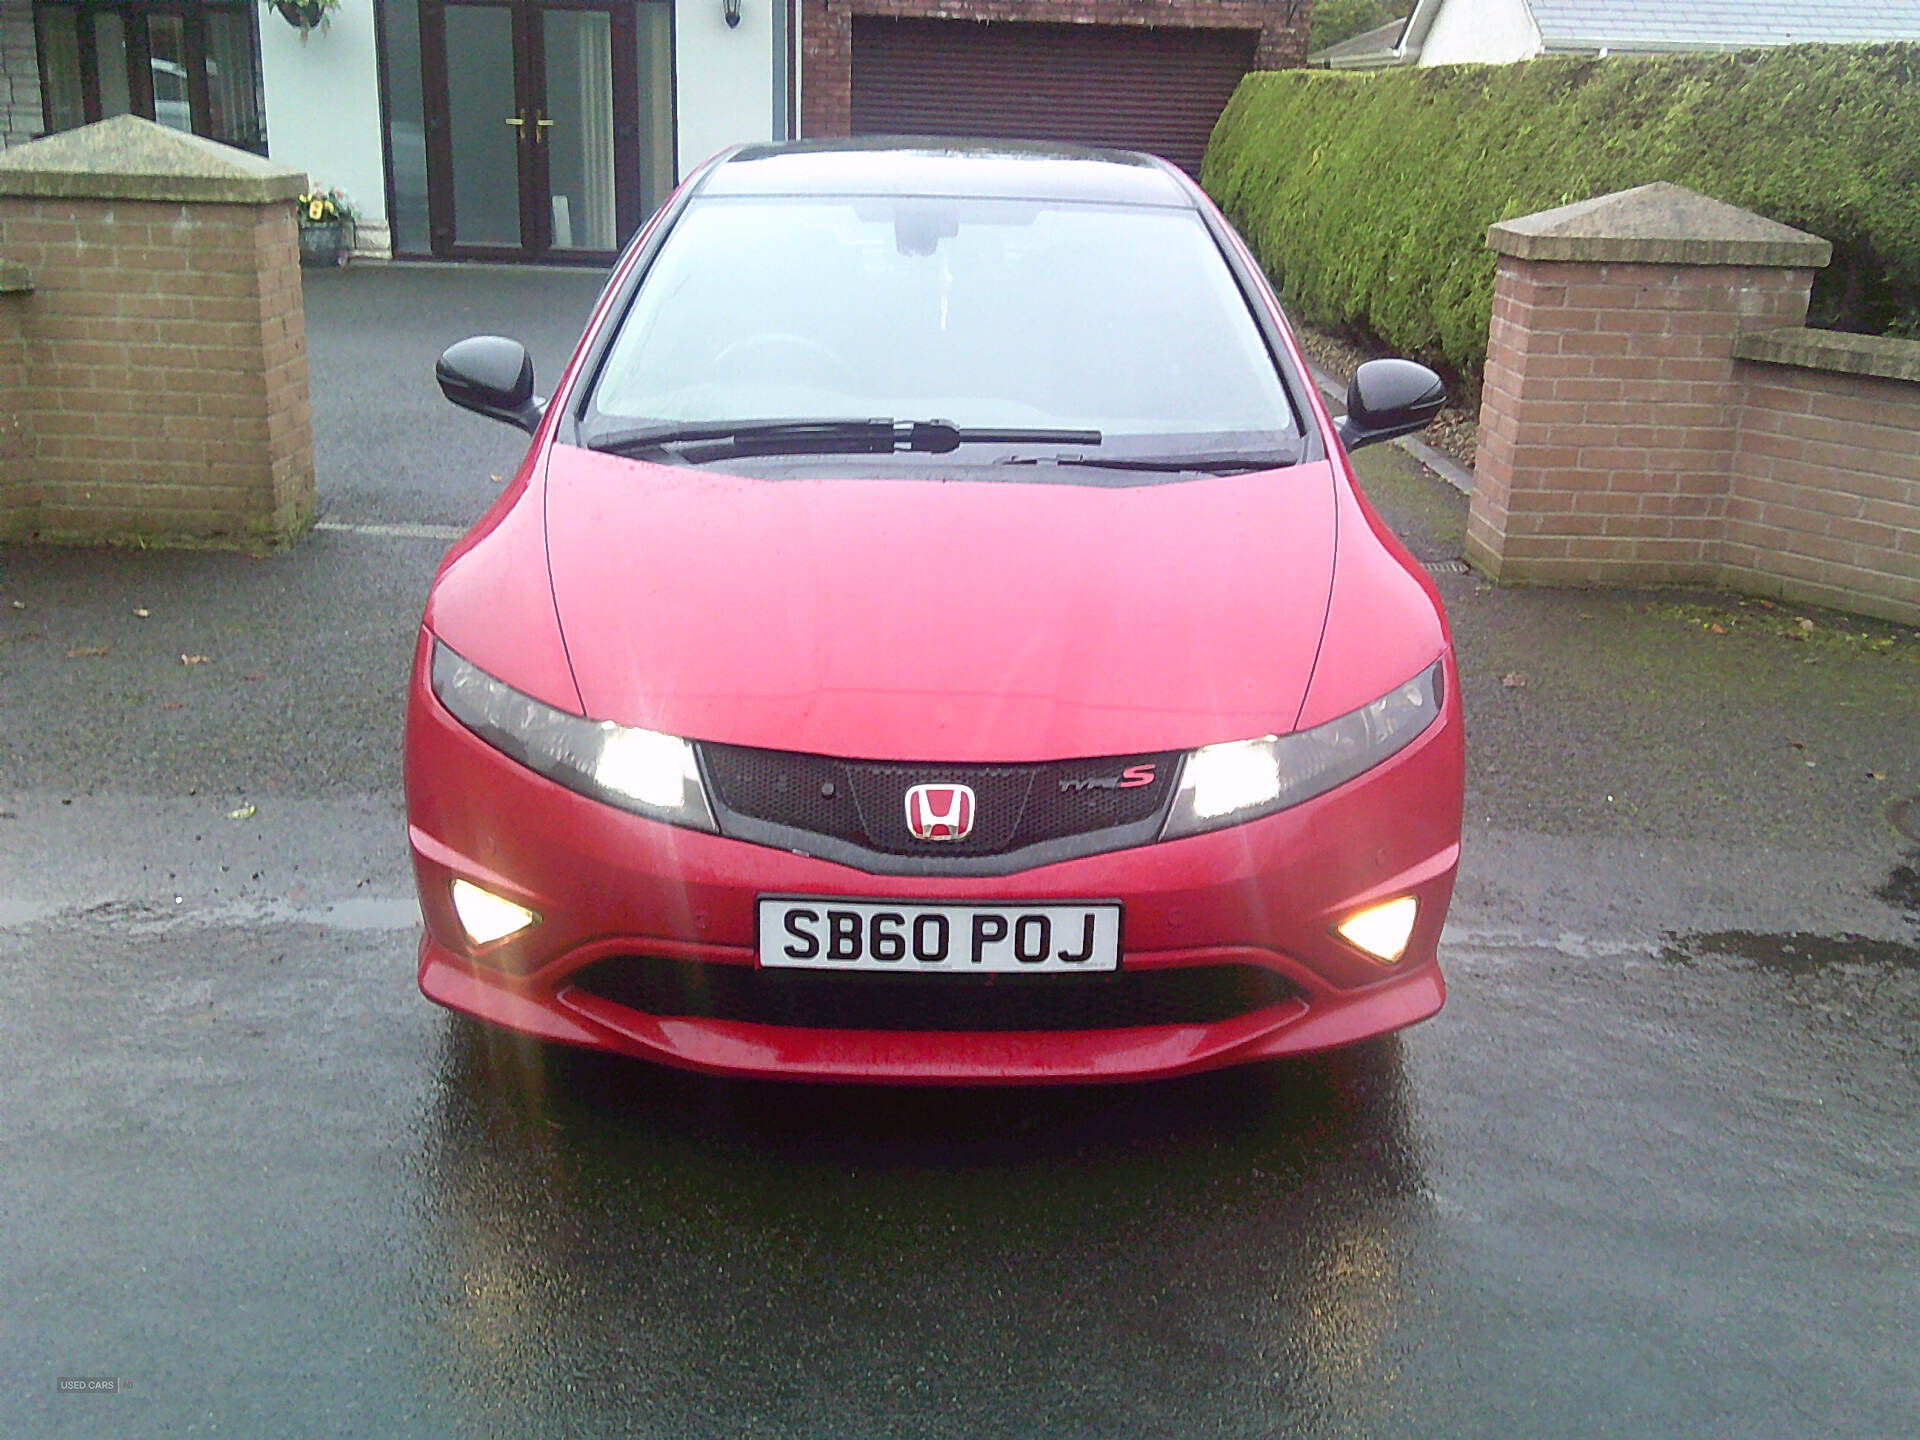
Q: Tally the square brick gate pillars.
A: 2